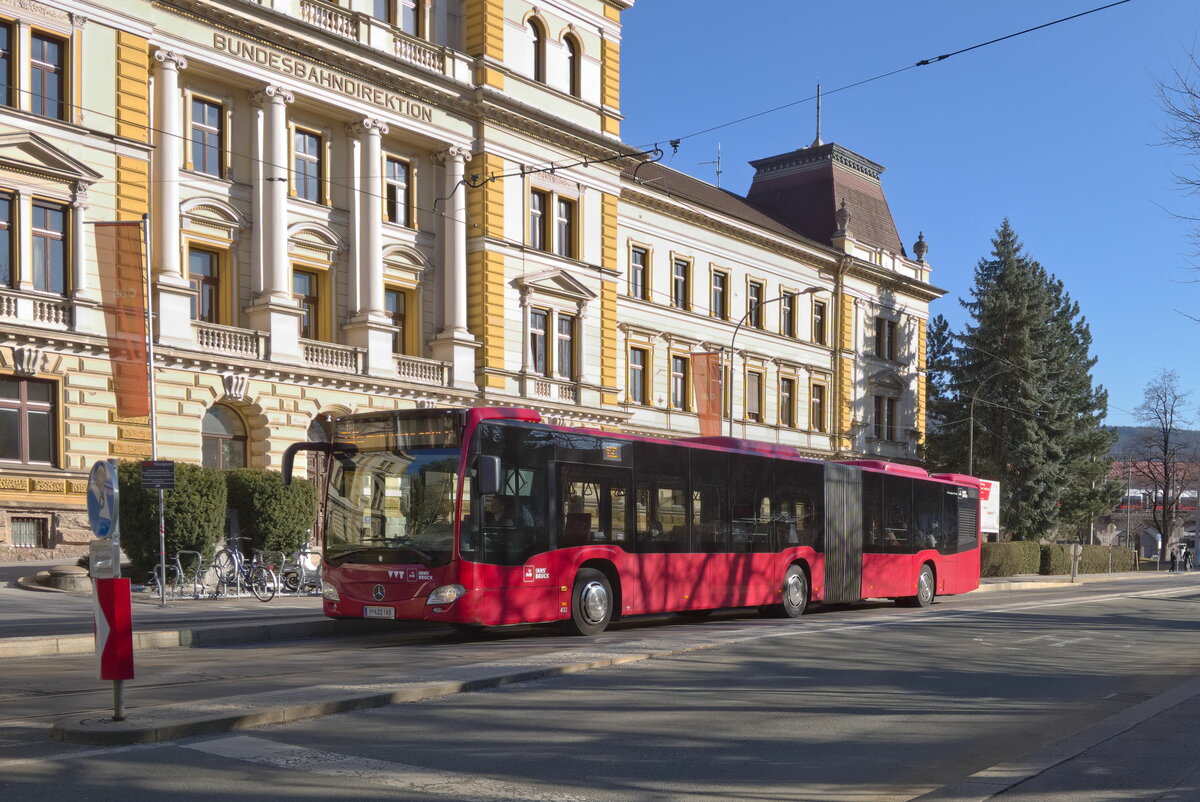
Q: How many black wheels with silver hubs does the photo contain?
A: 3